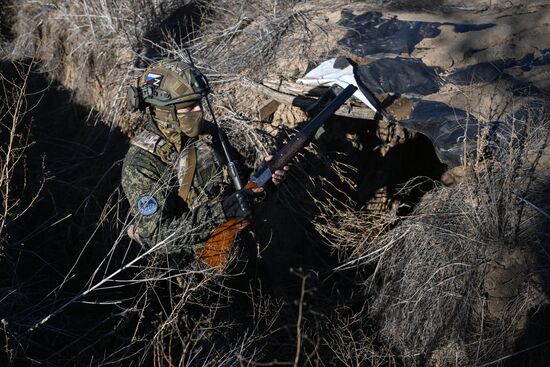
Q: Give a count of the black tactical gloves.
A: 1